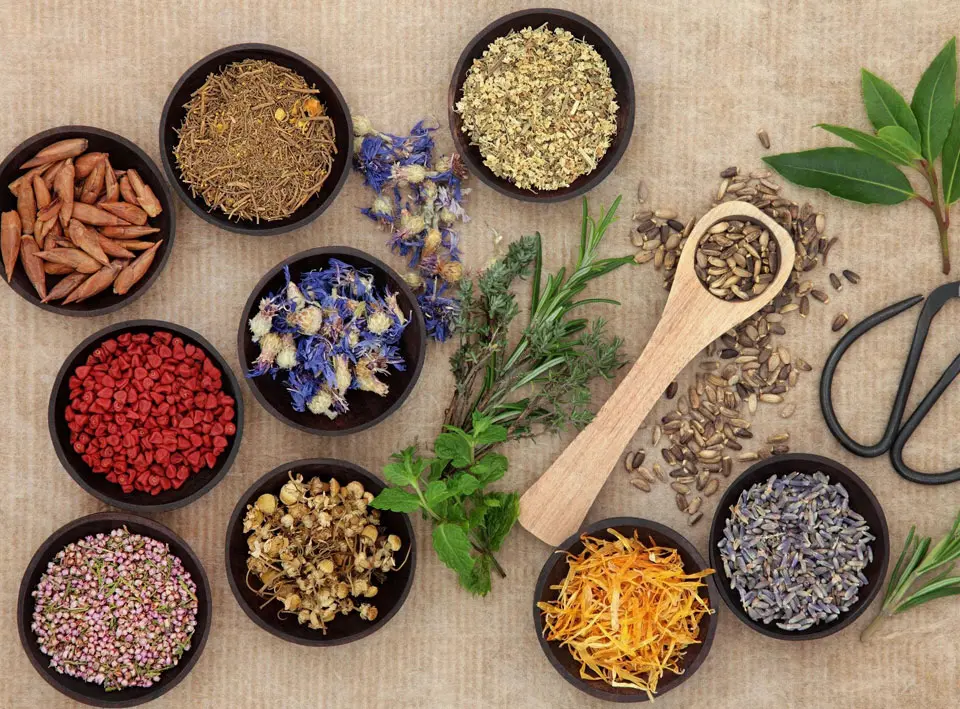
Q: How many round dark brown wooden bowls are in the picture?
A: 9